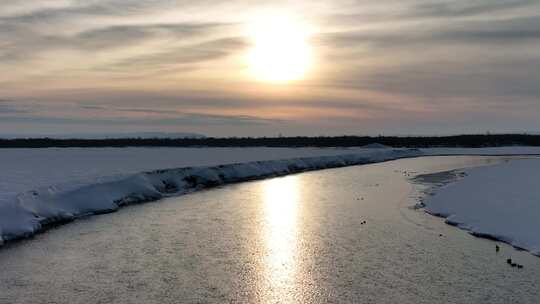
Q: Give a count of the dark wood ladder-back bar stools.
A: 0